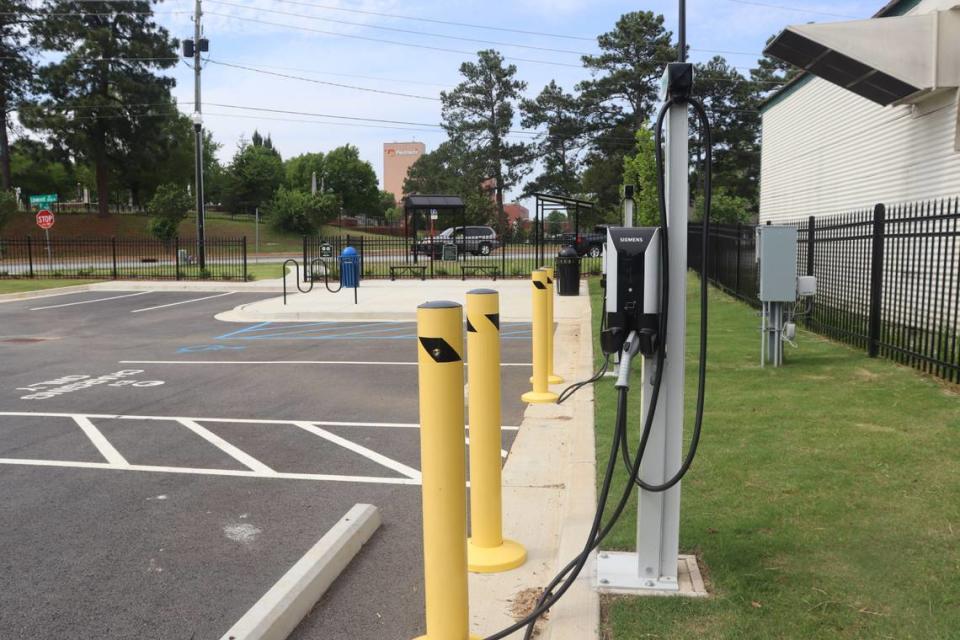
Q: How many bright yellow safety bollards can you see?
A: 4